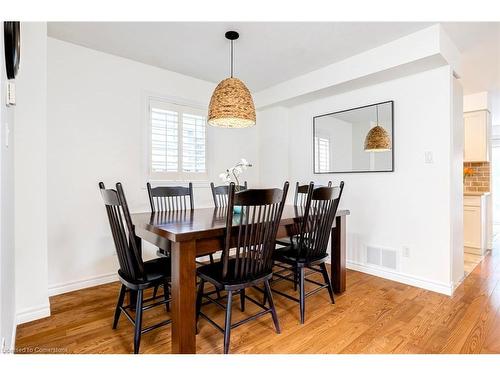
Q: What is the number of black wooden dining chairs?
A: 6